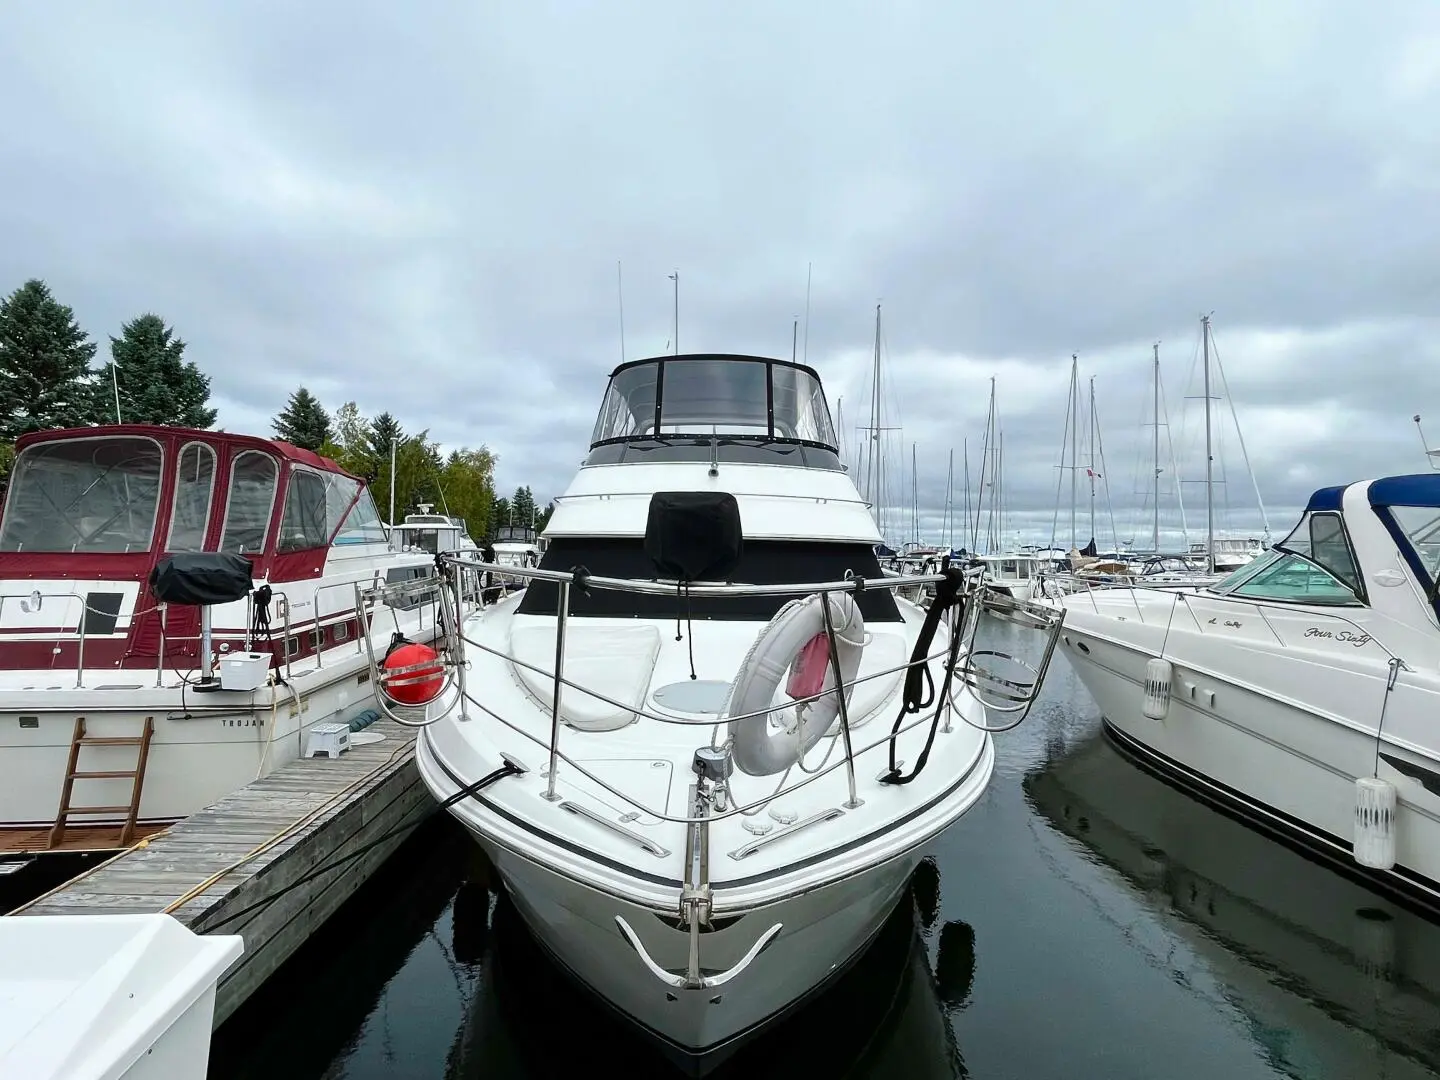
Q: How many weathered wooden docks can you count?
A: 1